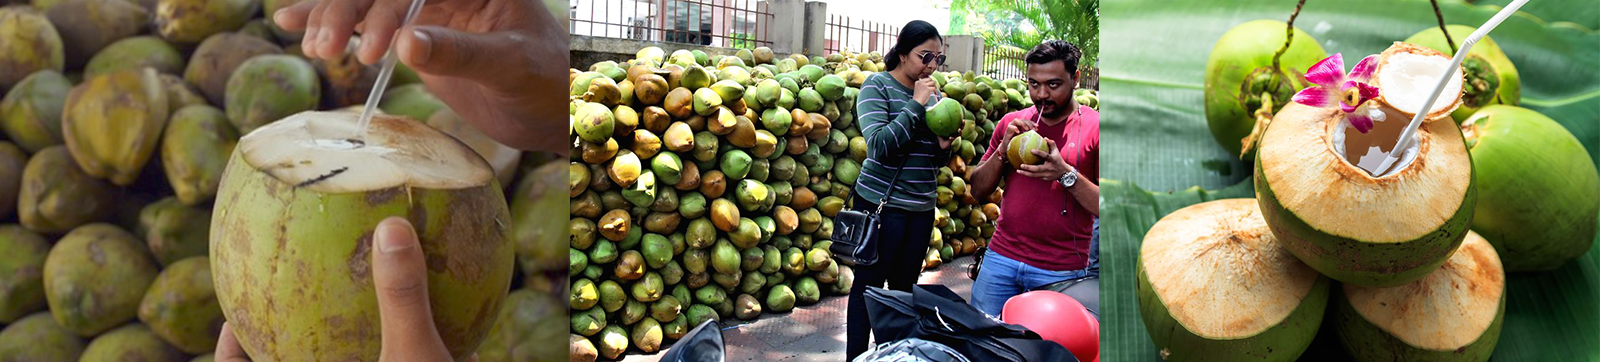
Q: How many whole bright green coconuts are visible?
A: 3